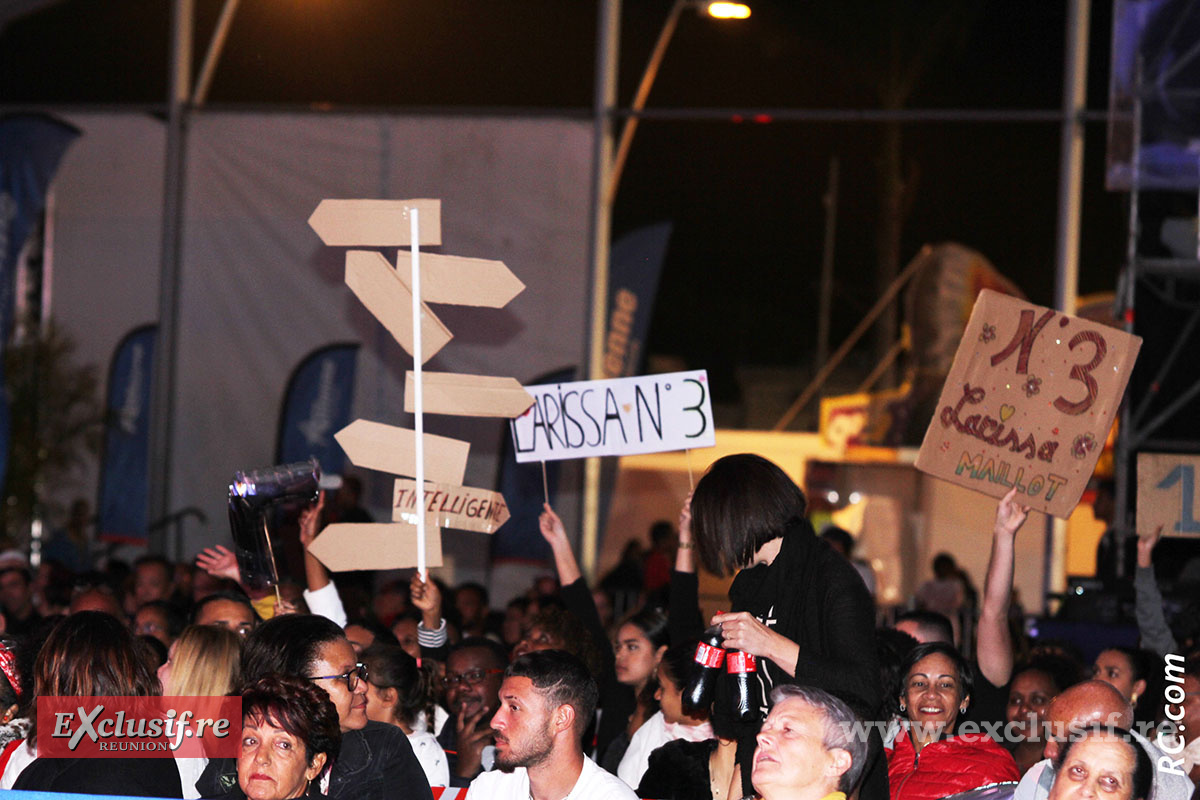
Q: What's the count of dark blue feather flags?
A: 5